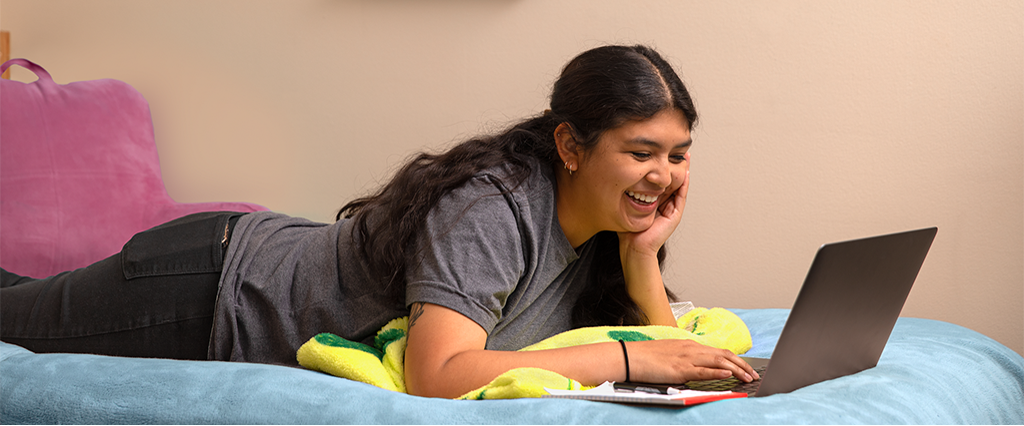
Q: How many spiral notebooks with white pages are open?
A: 1